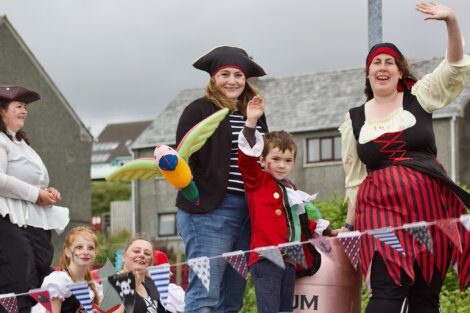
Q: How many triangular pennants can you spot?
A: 15